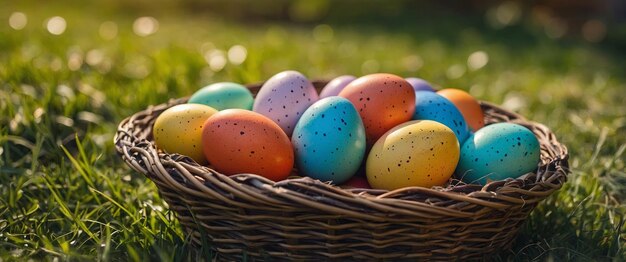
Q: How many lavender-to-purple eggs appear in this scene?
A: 3